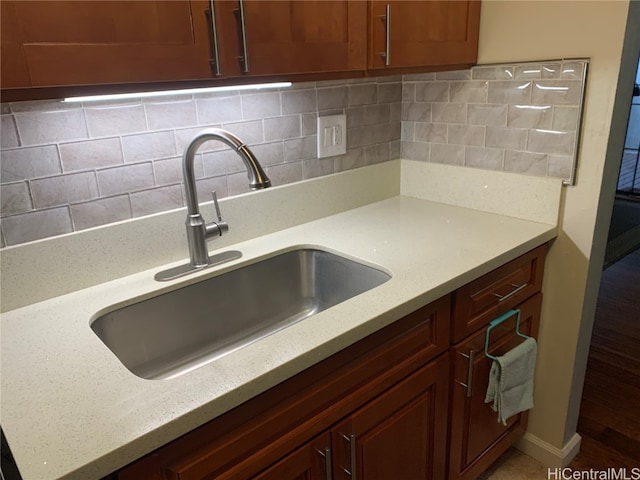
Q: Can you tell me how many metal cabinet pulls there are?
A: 7